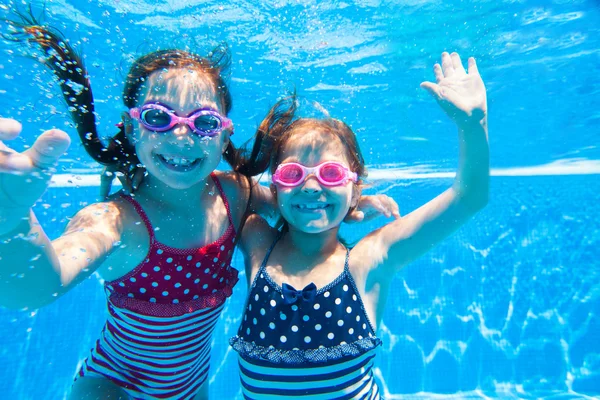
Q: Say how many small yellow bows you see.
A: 0